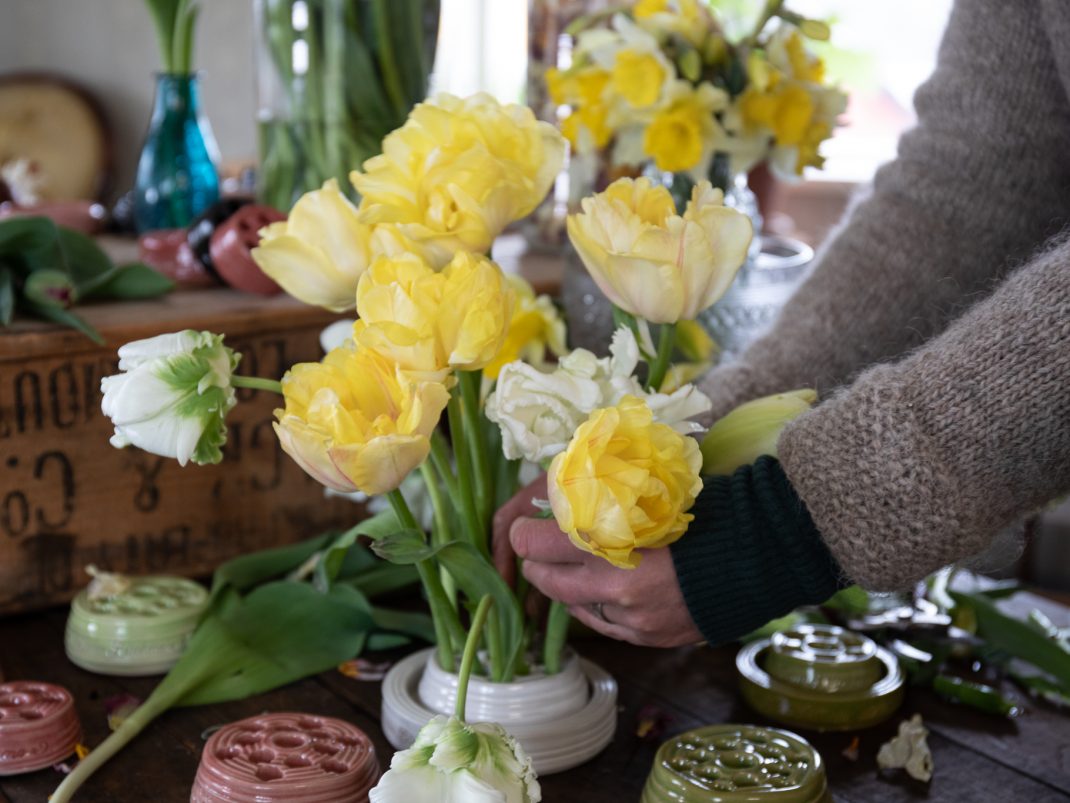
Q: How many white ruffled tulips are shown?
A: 3